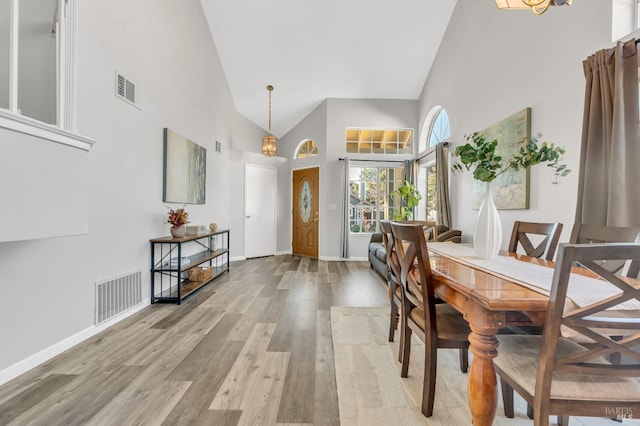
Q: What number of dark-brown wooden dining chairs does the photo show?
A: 6